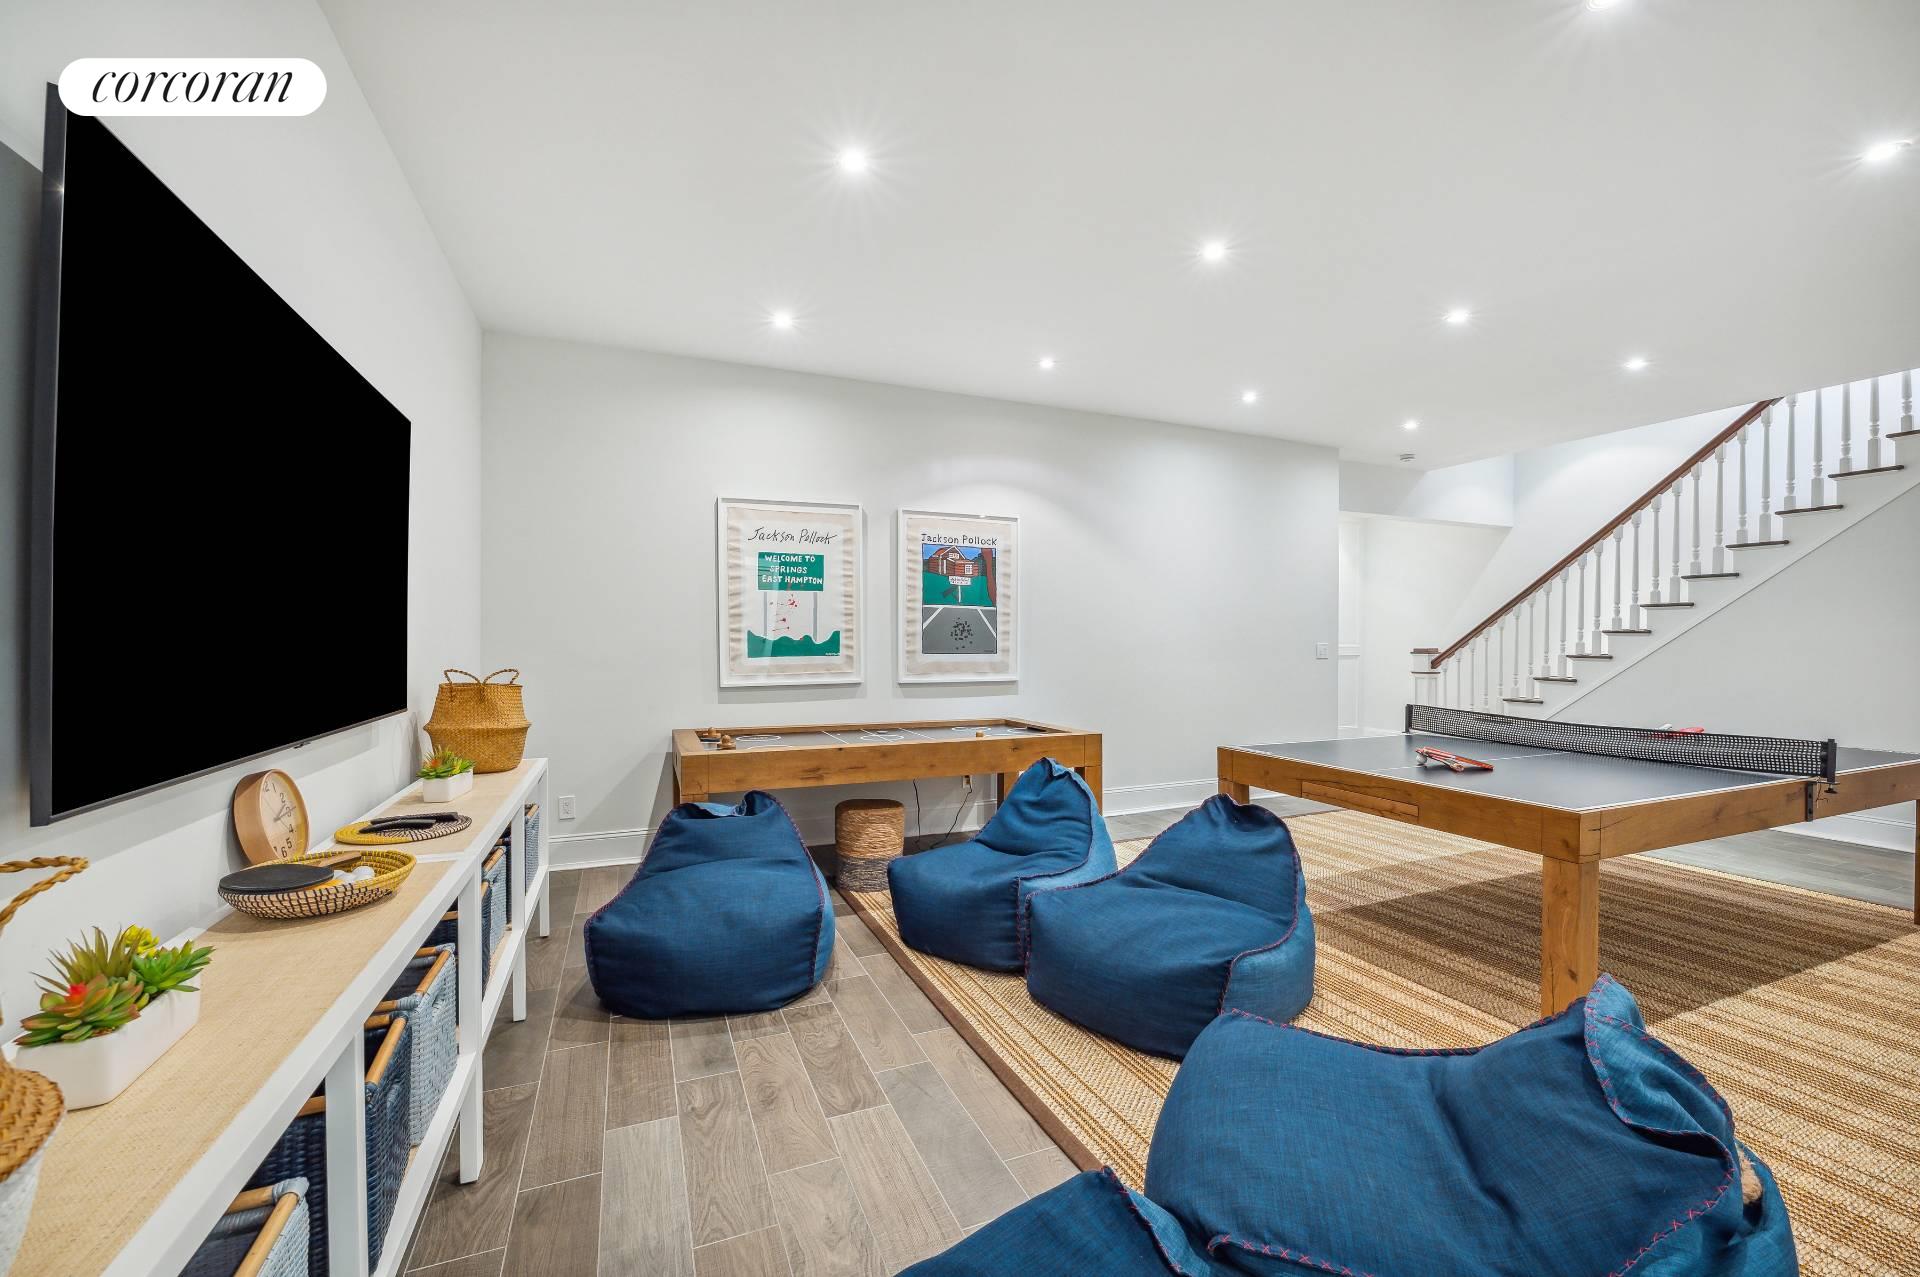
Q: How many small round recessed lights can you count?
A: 10